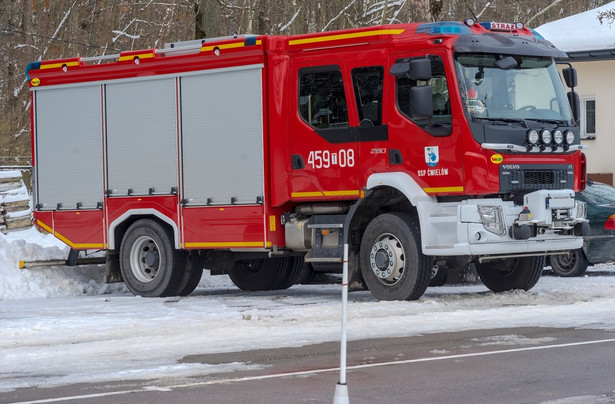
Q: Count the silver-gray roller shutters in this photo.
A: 3